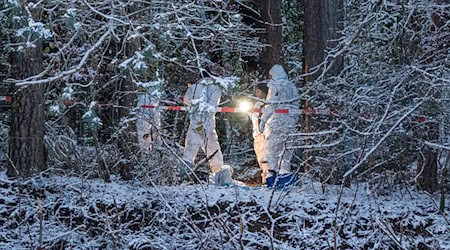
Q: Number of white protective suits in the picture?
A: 4